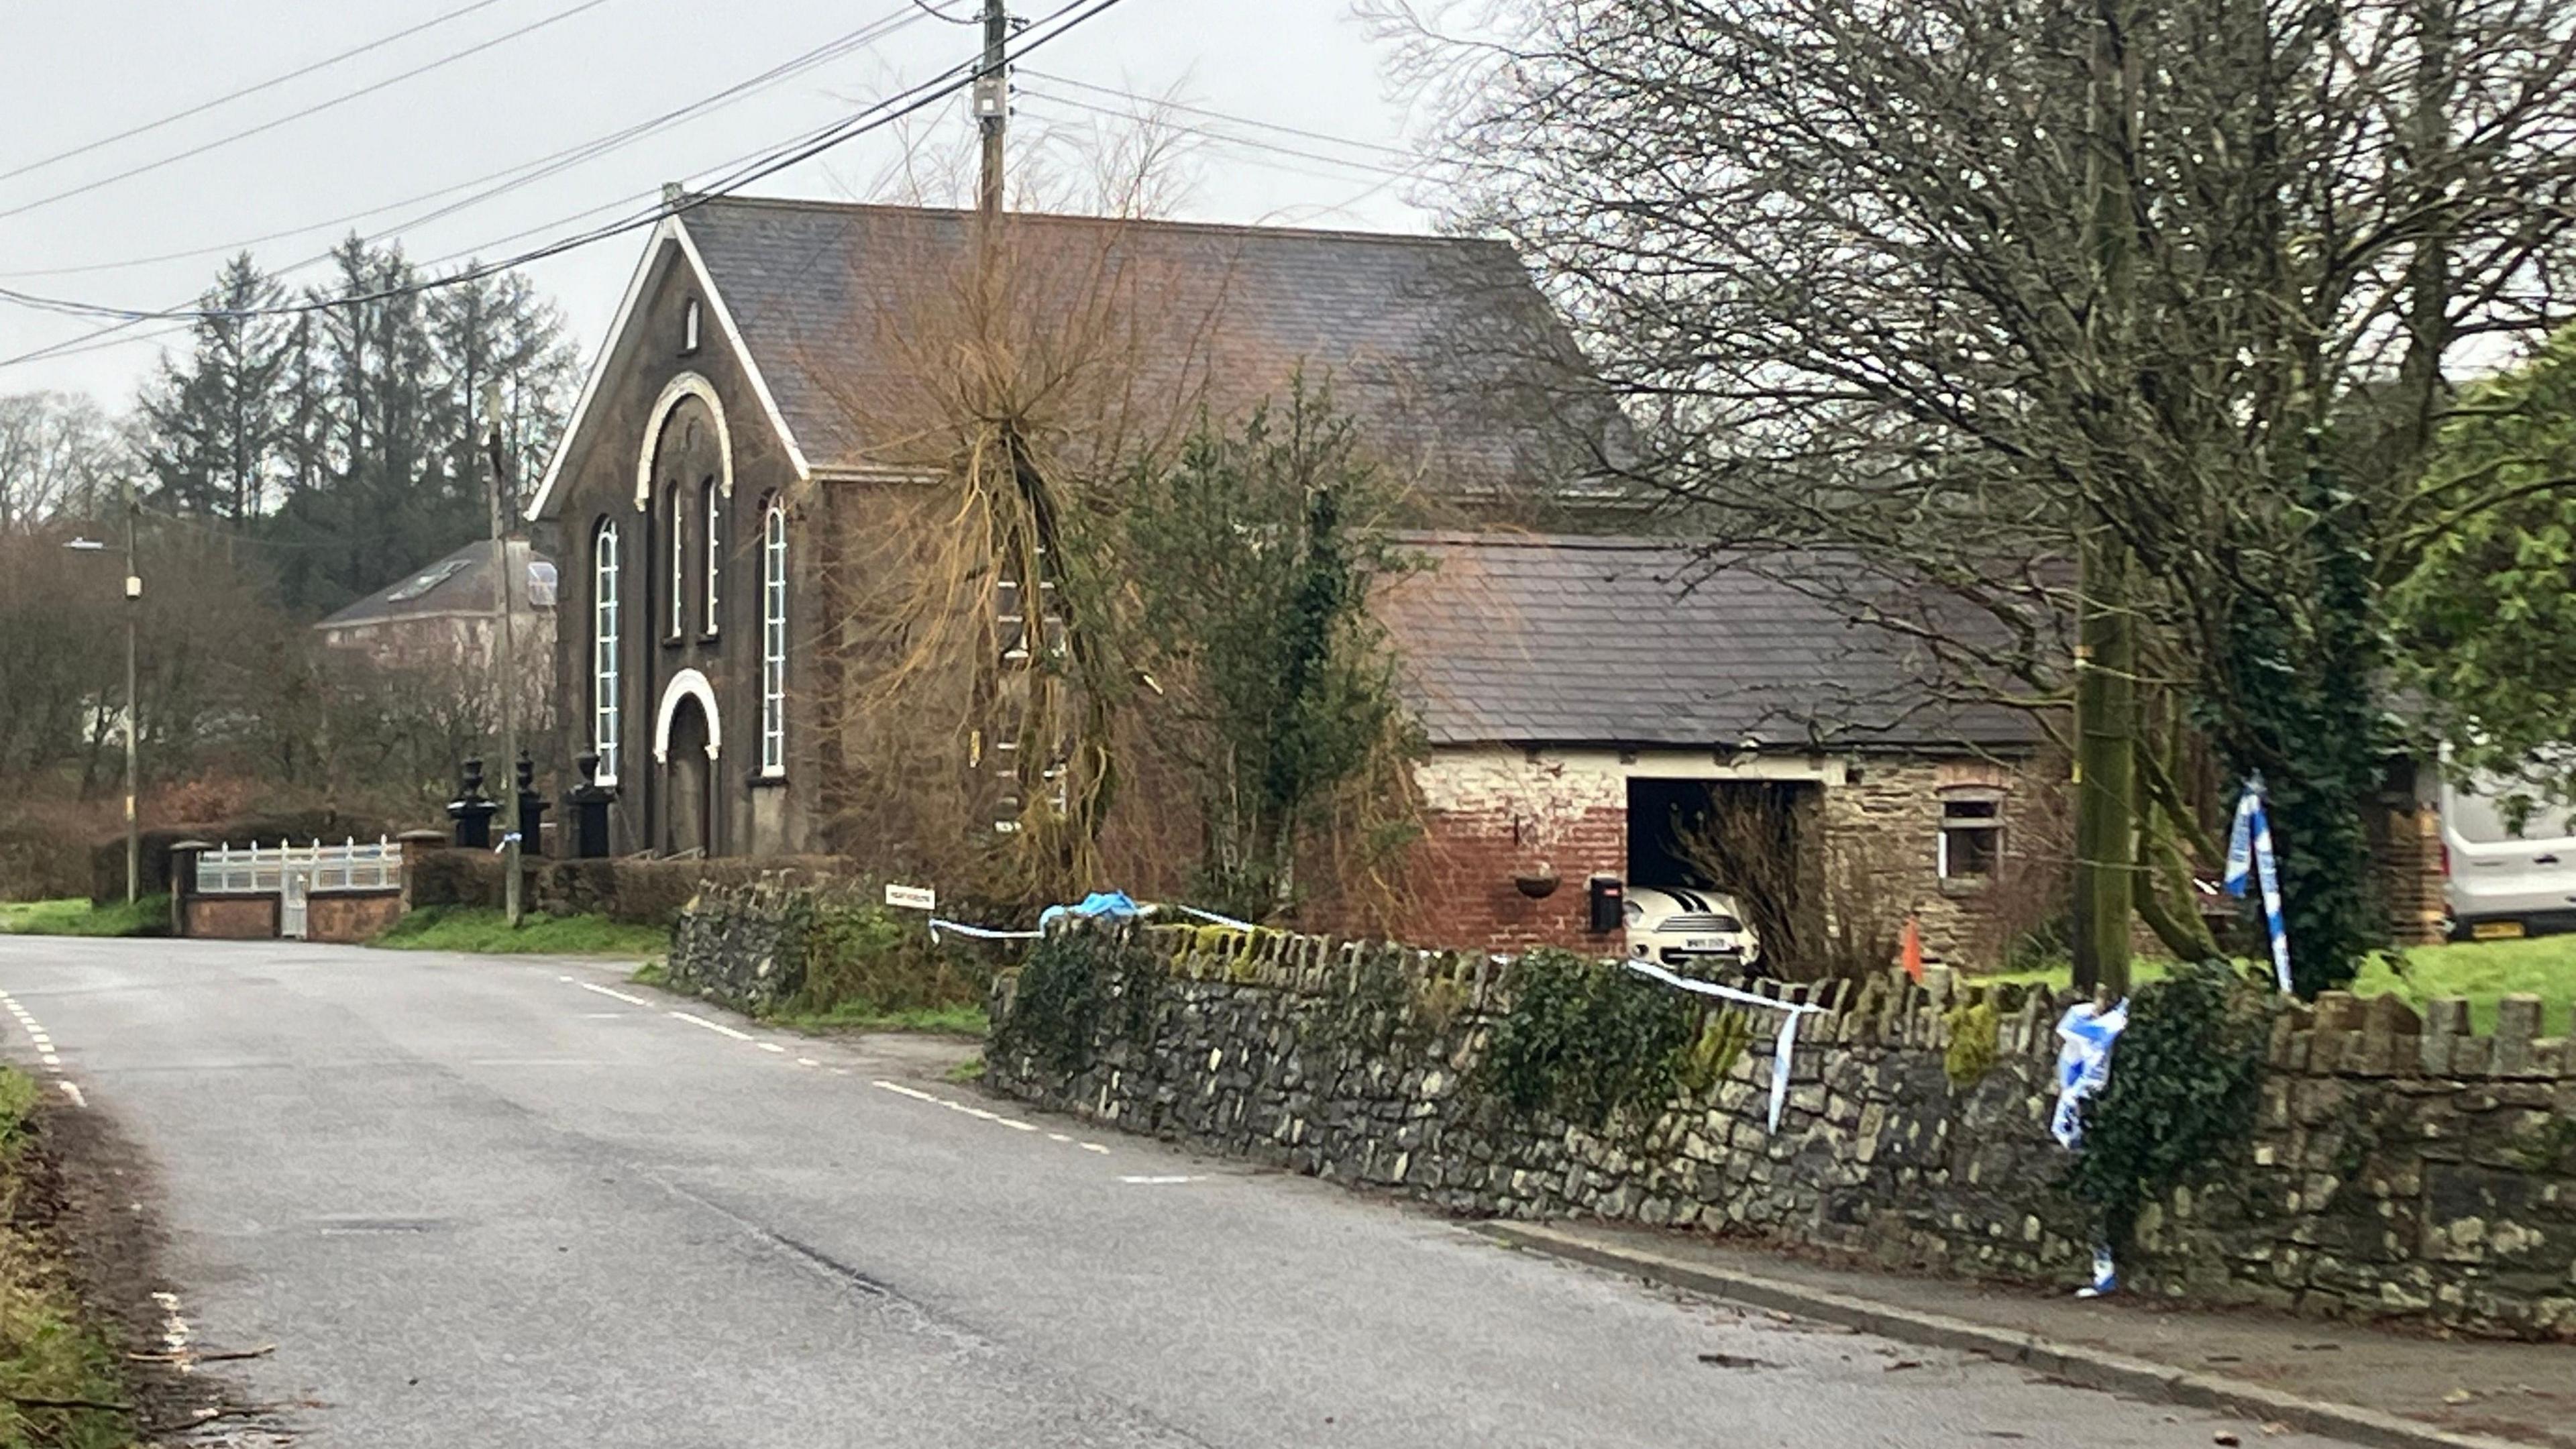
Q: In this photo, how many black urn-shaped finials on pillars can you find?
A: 3